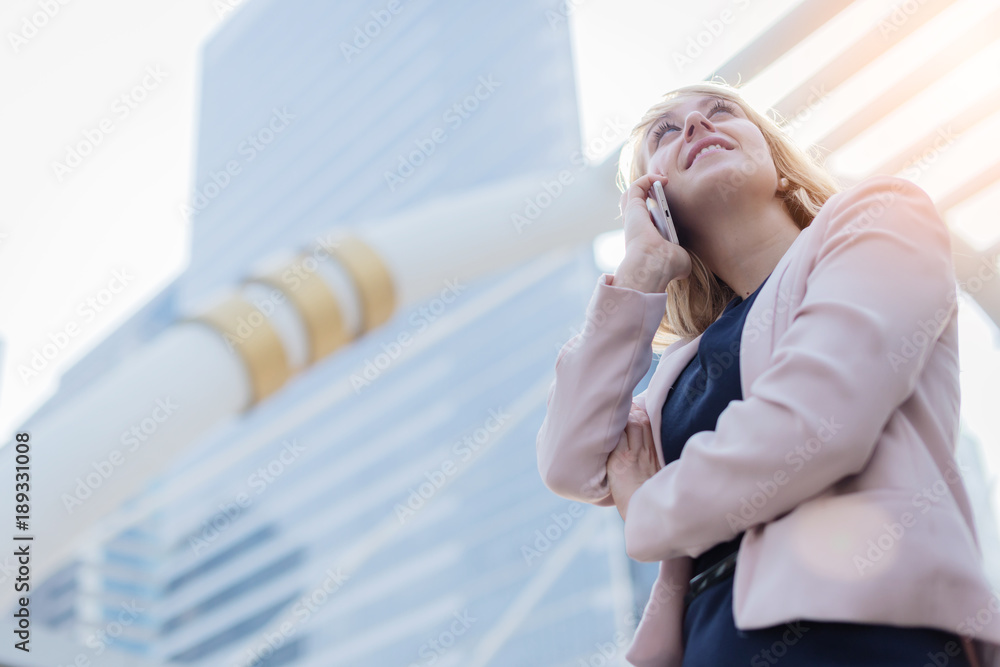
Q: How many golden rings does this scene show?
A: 3